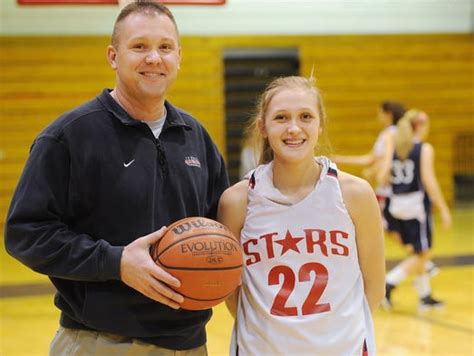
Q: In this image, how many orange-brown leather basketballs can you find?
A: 1